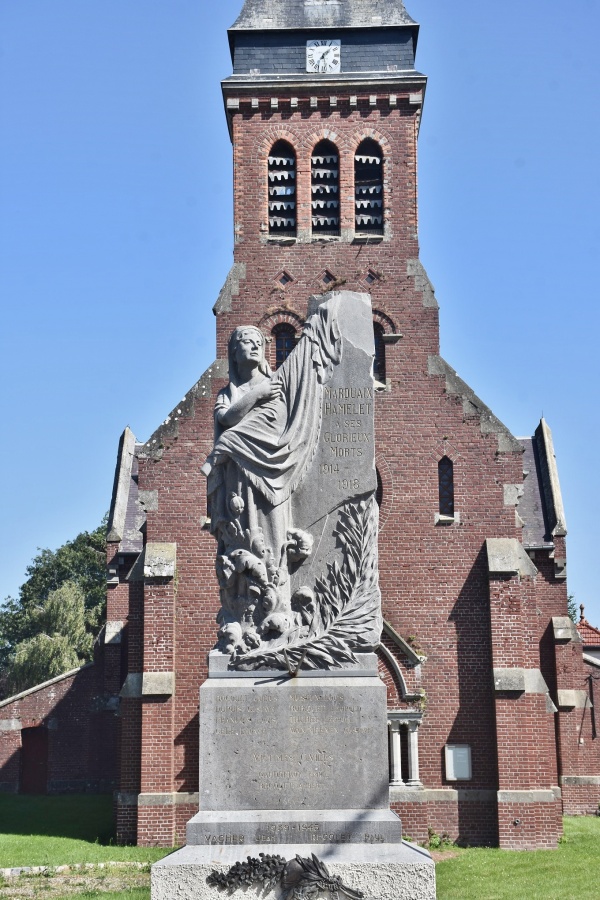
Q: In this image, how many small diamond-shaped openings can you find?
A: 3